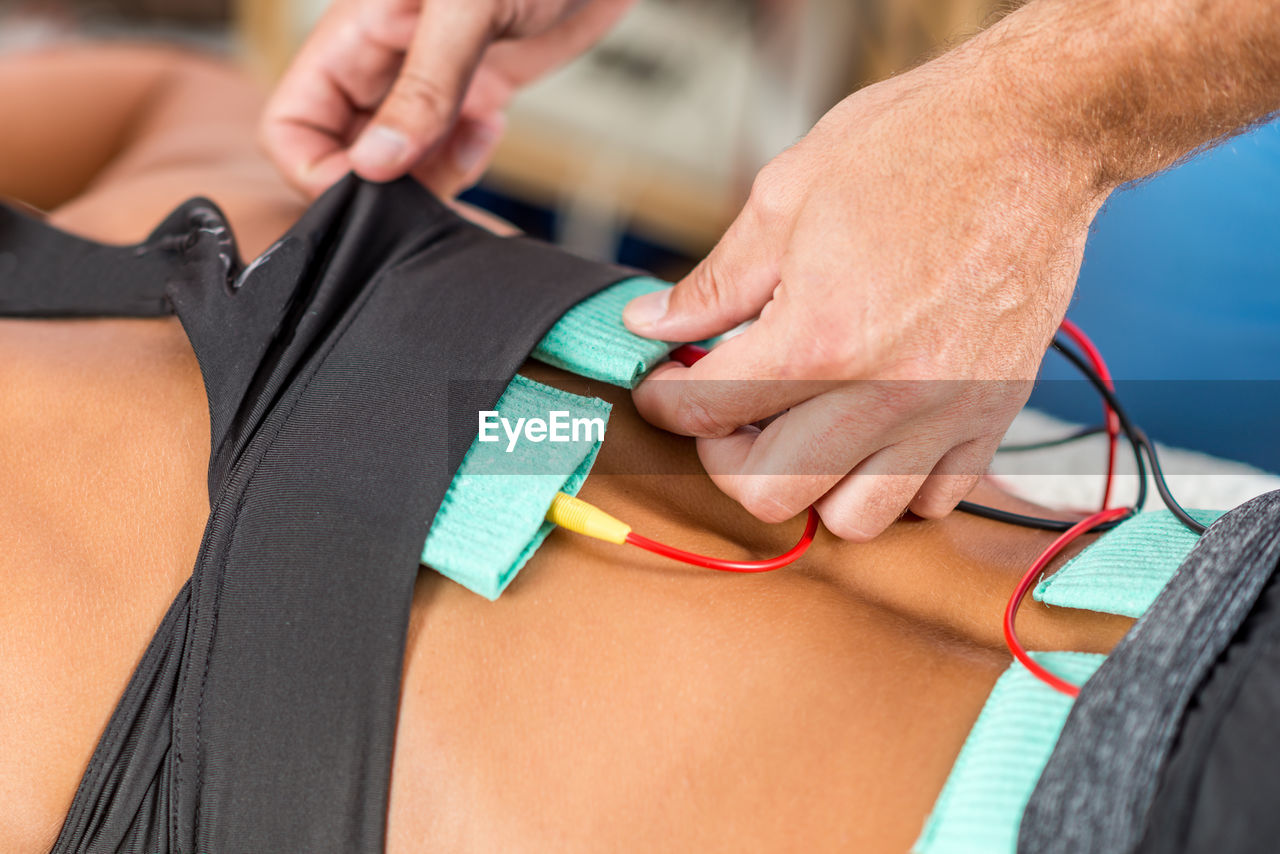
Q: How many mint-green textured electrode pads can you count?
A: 4